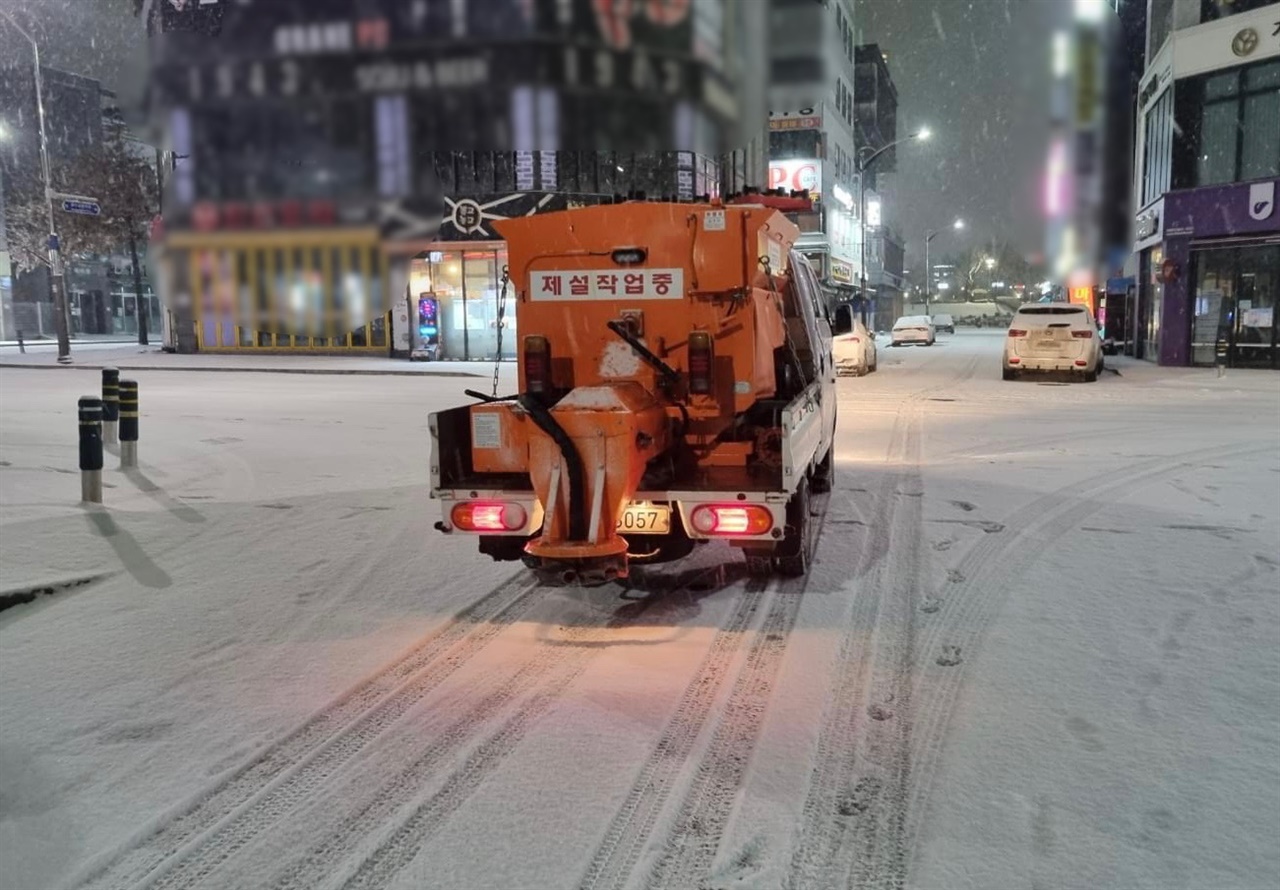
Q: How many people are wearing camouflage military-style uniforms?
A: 0